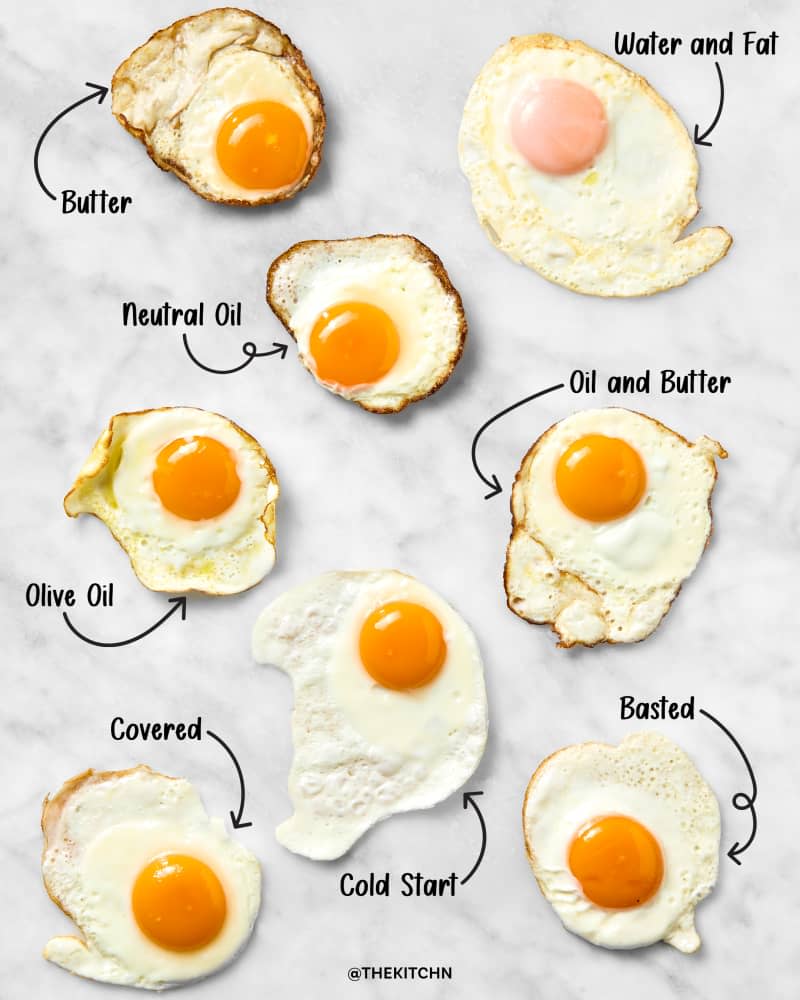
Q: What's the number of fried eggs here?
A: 8